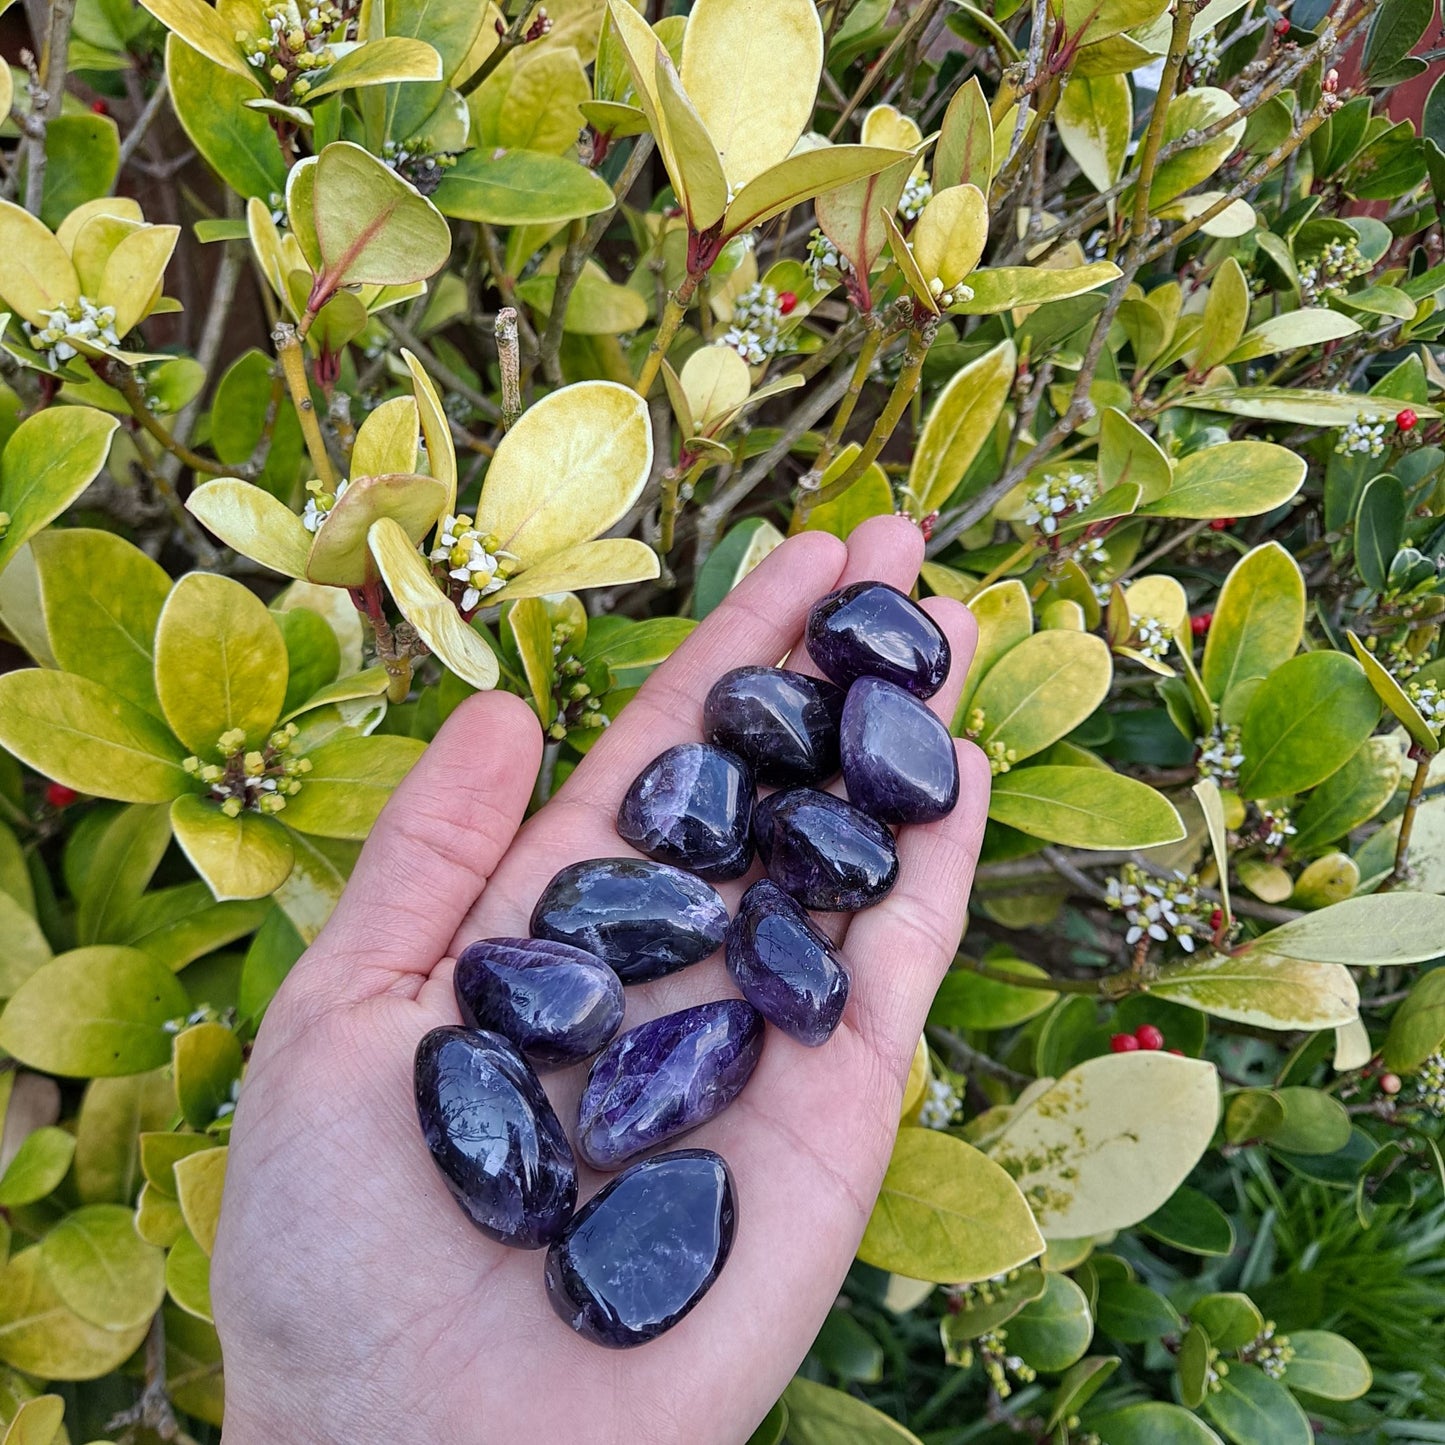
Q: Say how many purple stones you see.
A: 11